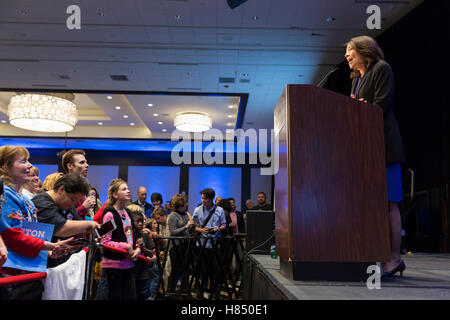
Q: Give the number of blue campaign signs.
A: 1